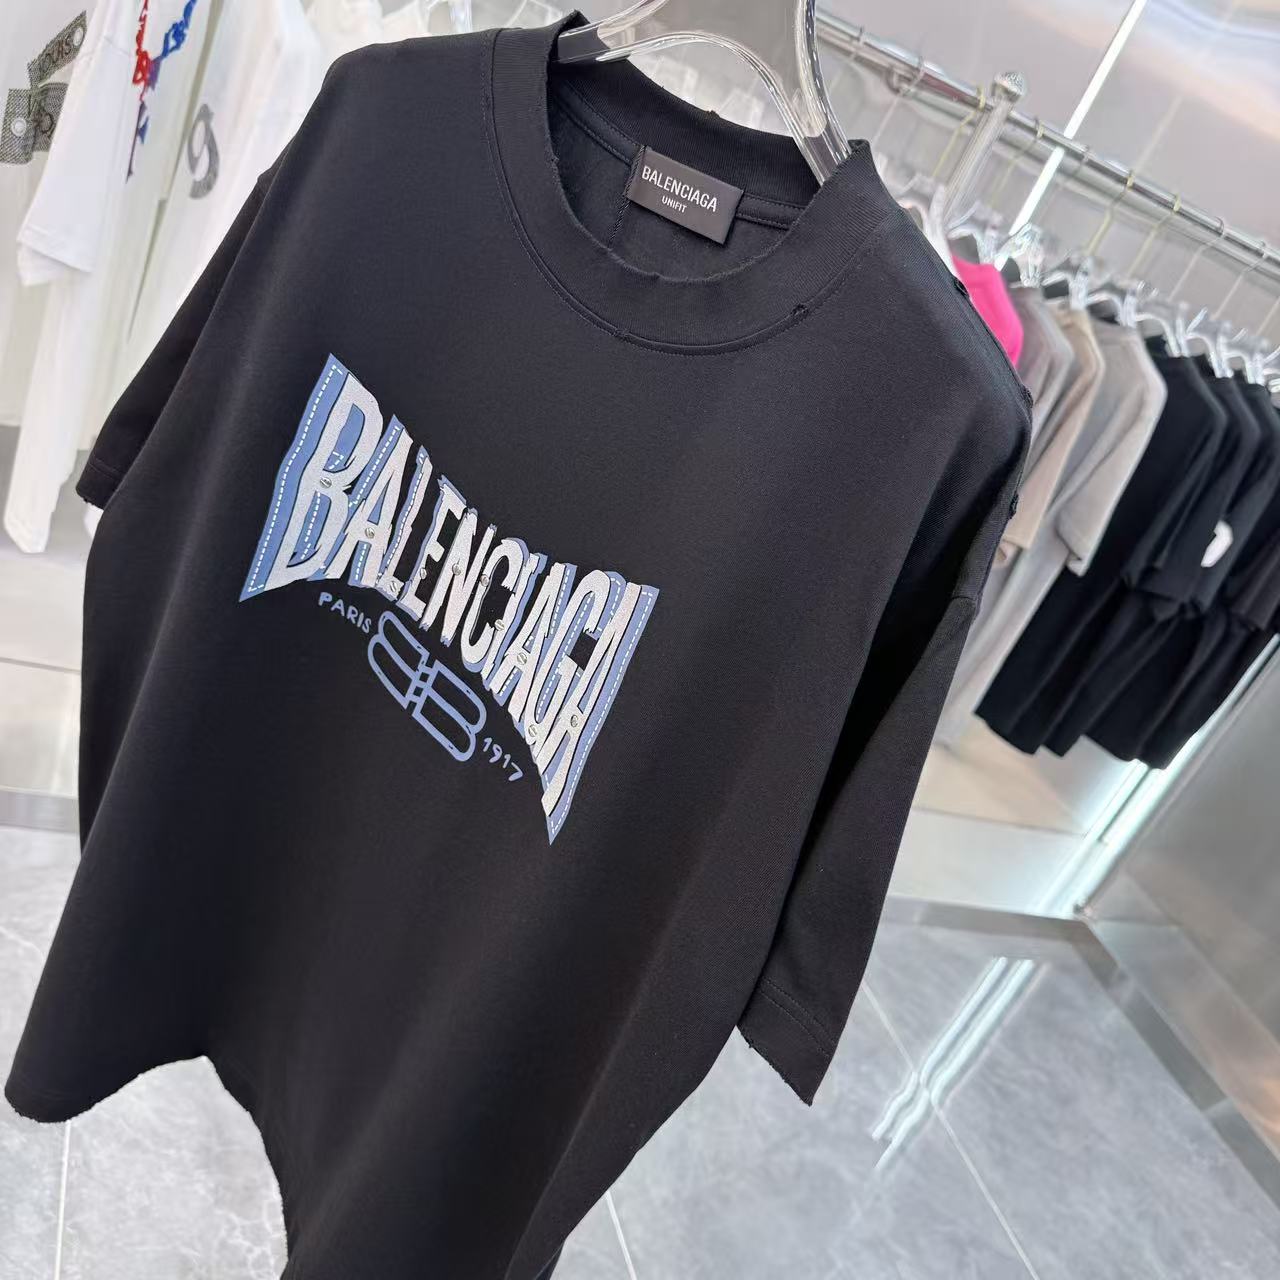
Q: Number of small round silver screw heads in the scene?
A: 10